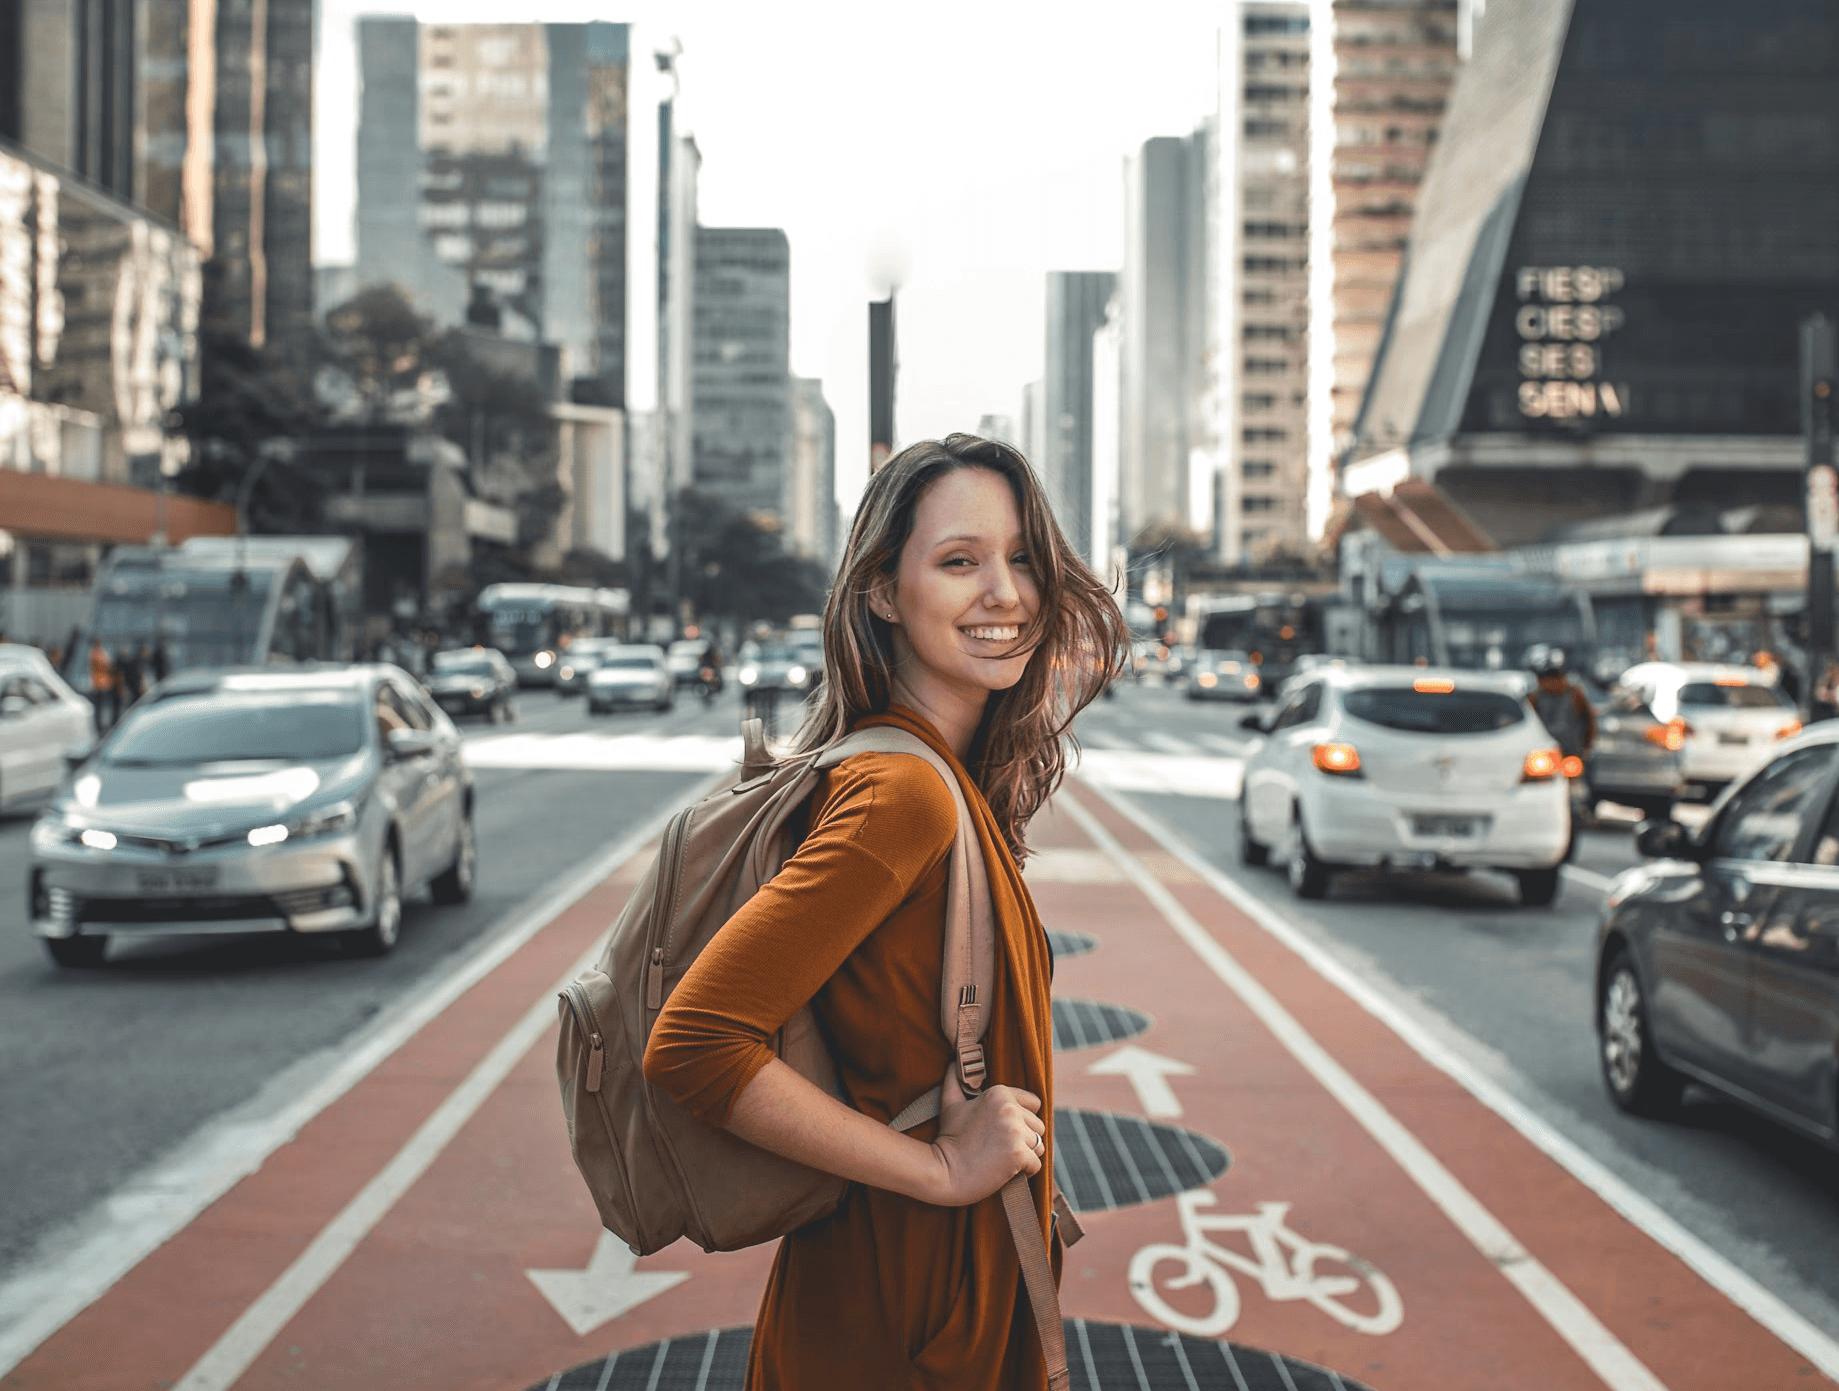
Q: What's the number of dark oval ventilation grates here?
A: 4